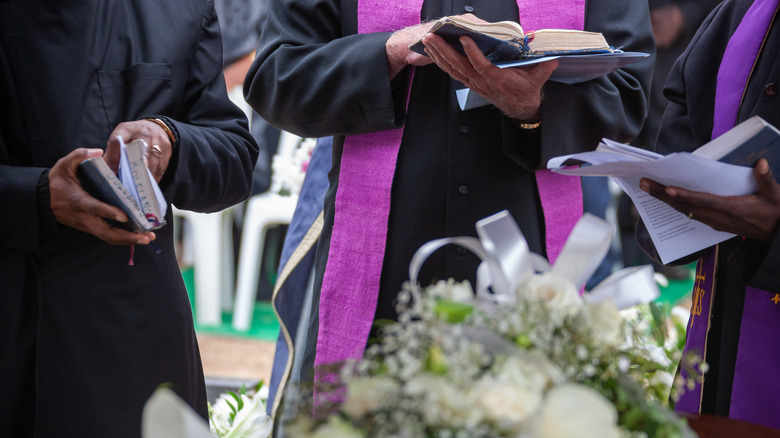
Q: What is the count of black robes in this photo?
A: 3